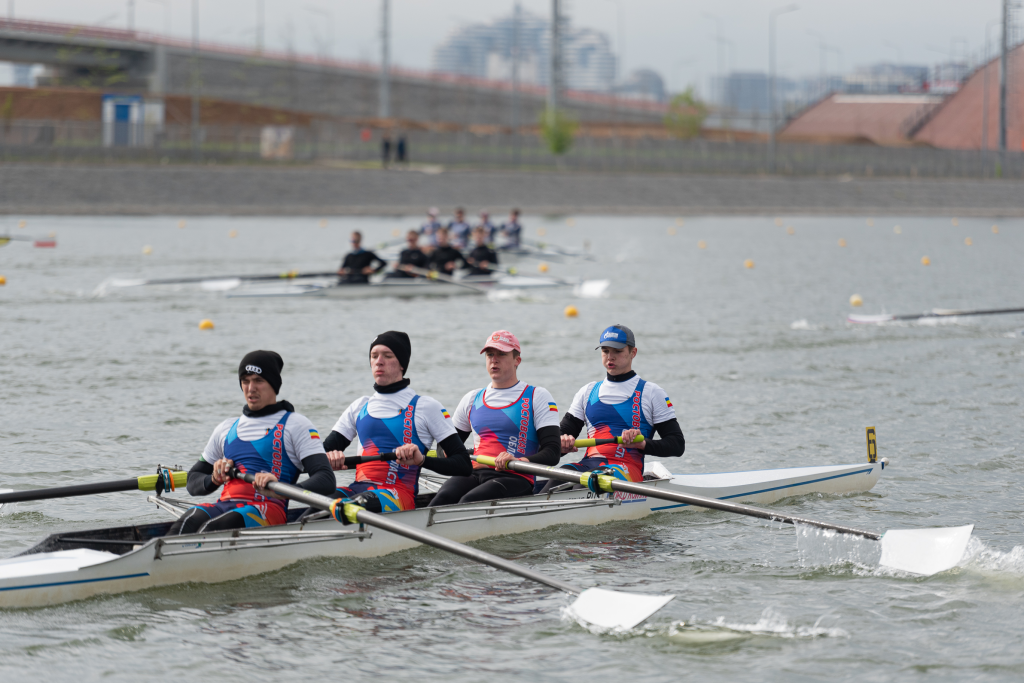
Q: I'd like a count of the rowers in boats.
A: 12